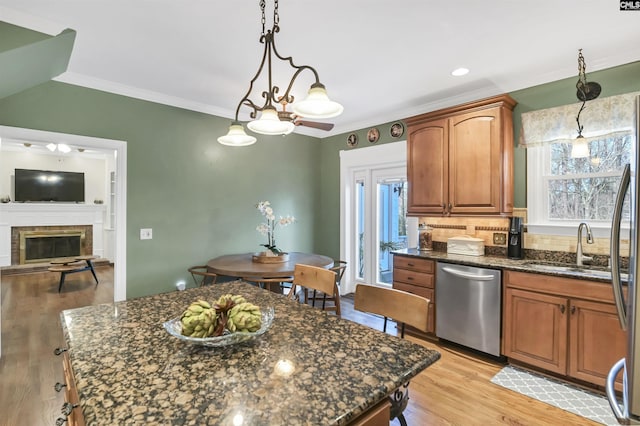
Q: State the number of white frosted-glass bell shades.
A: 4